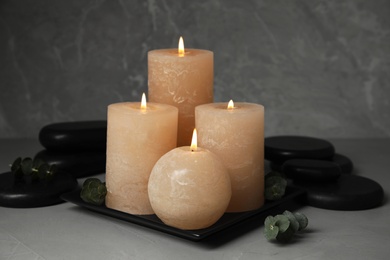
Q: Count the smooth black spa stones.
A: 7